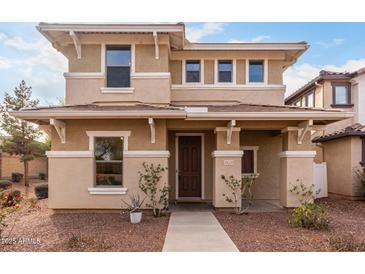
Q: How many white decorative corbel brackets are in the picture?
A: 6